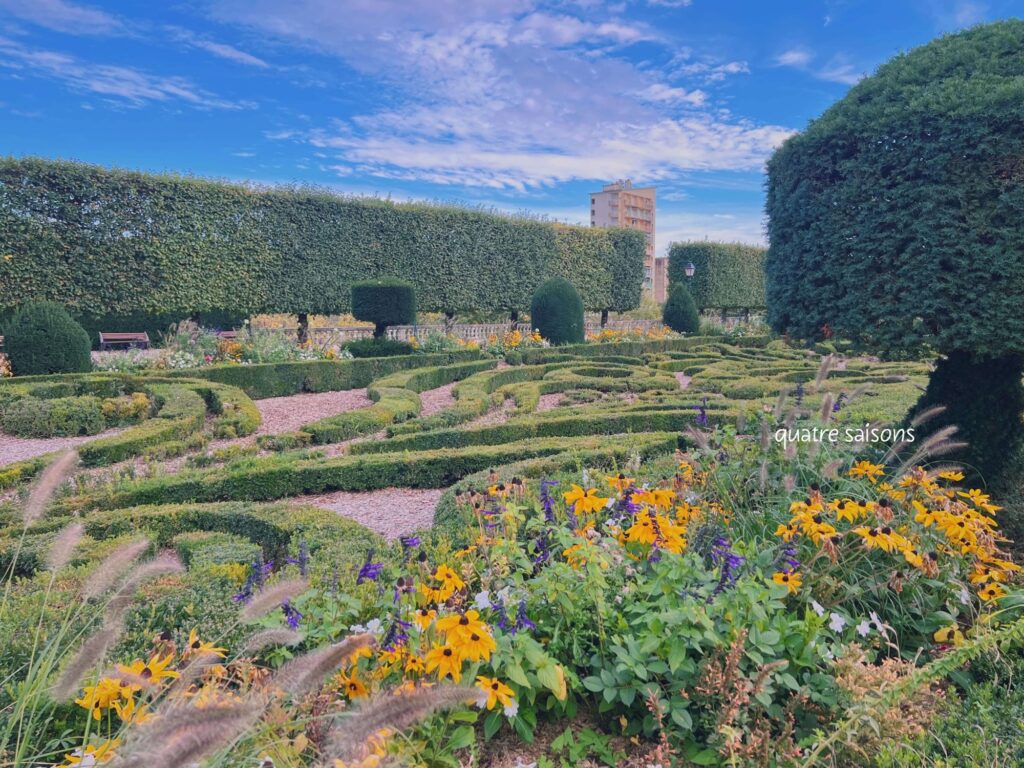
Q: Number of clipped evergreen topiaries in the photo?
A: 5